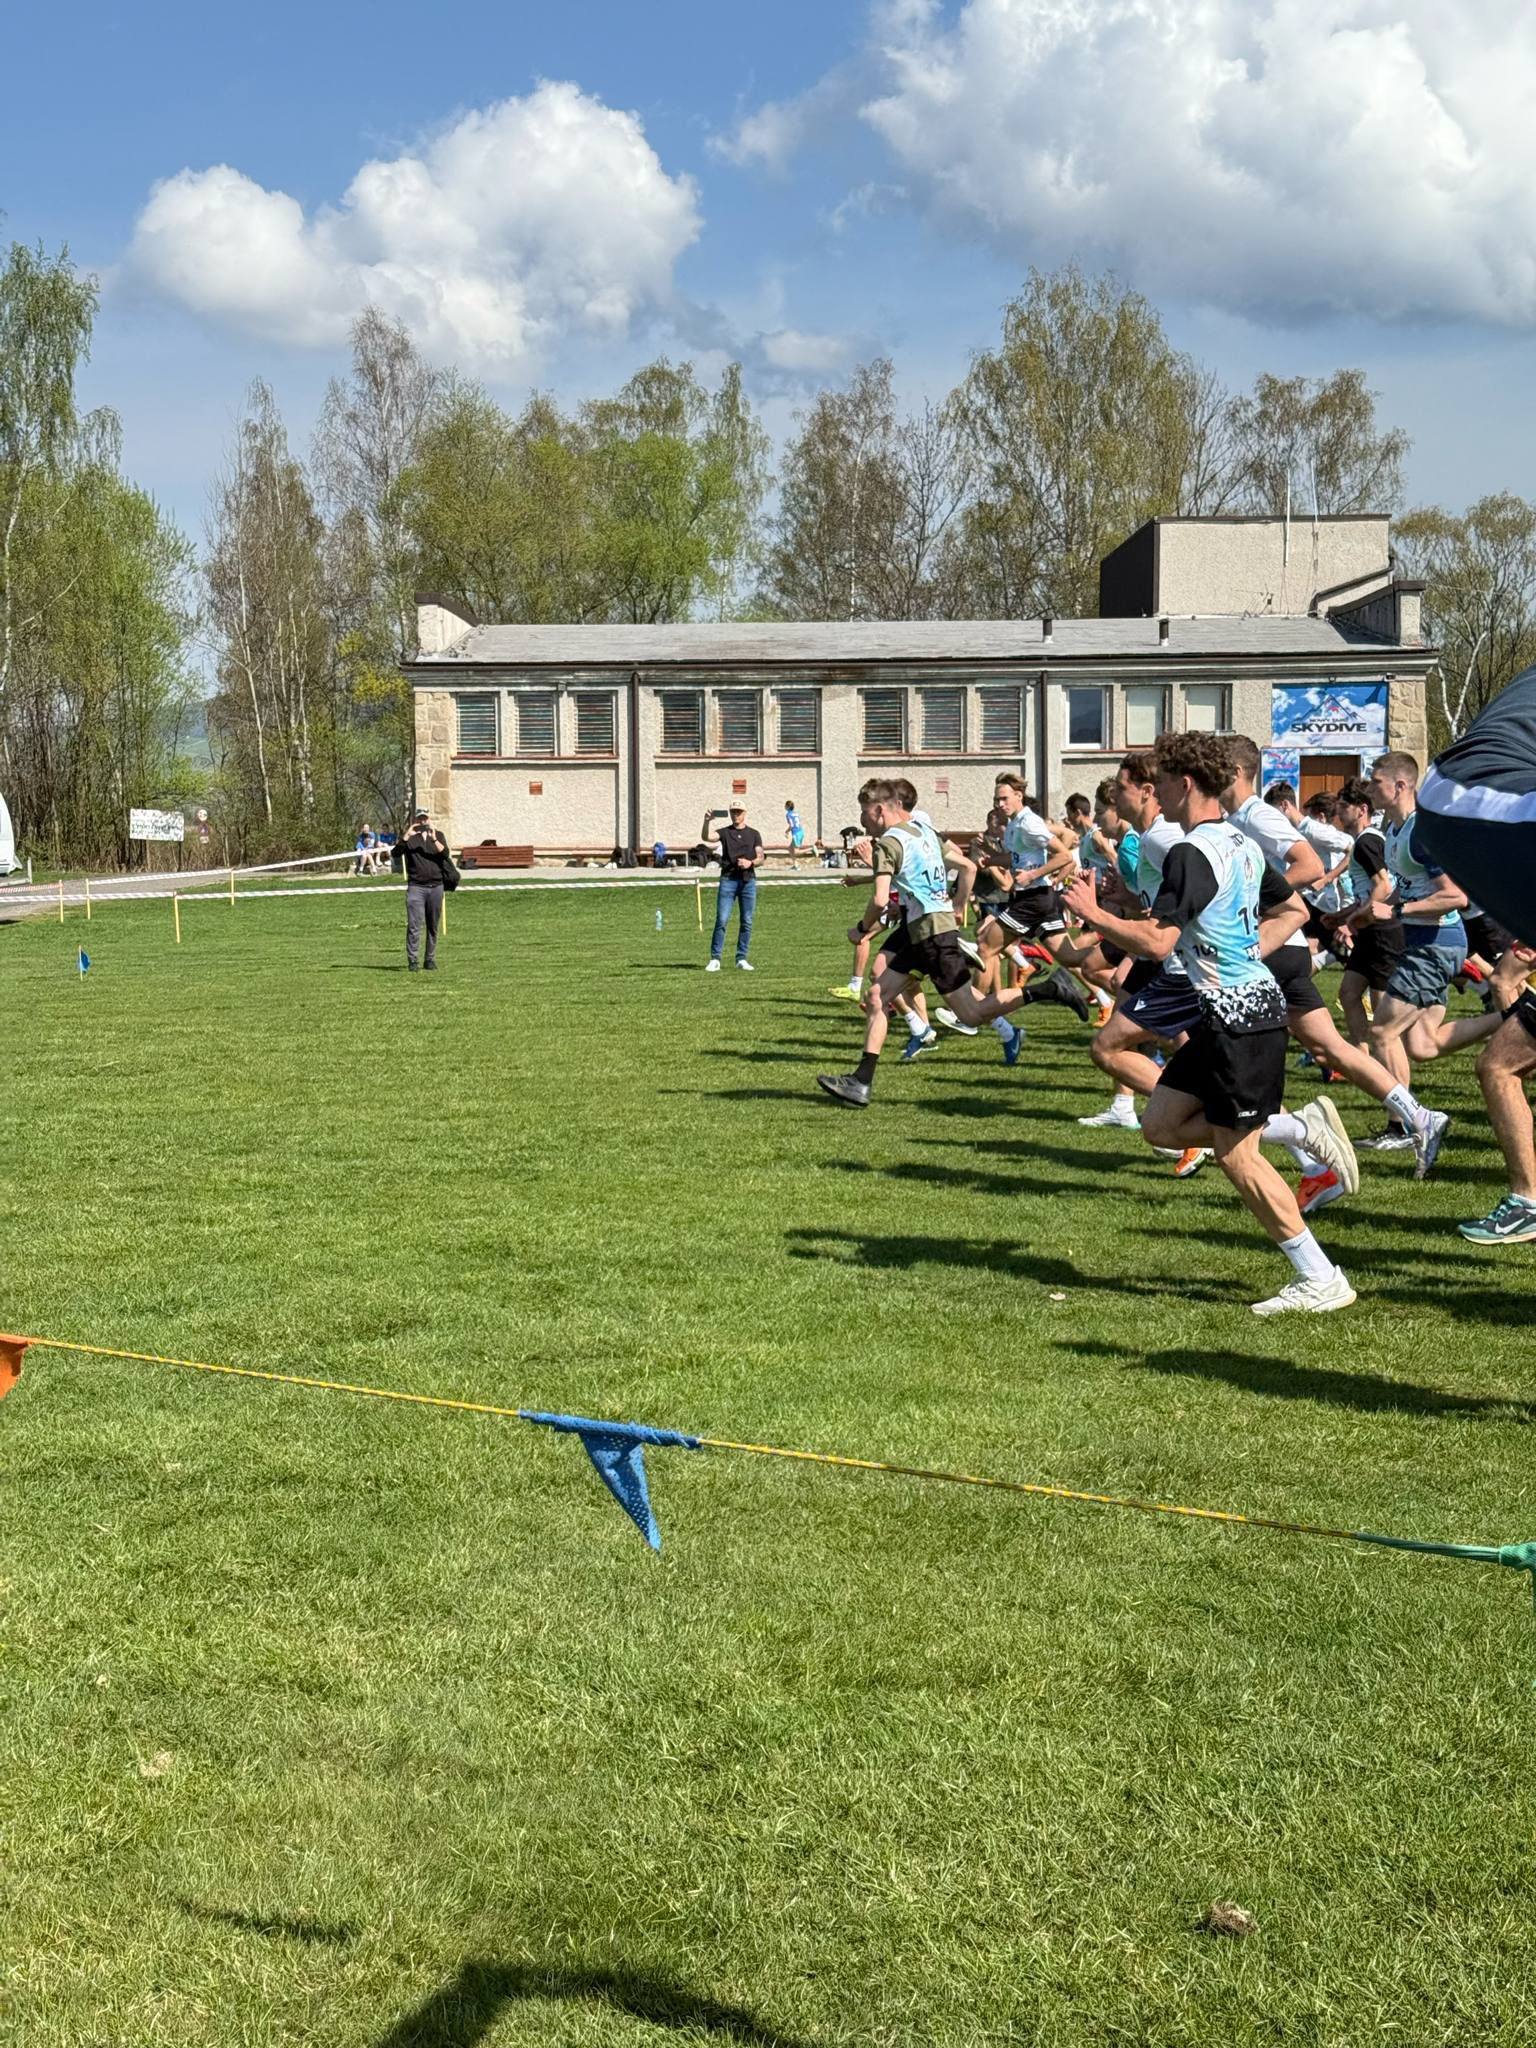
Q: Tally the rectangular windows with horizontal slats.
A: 9